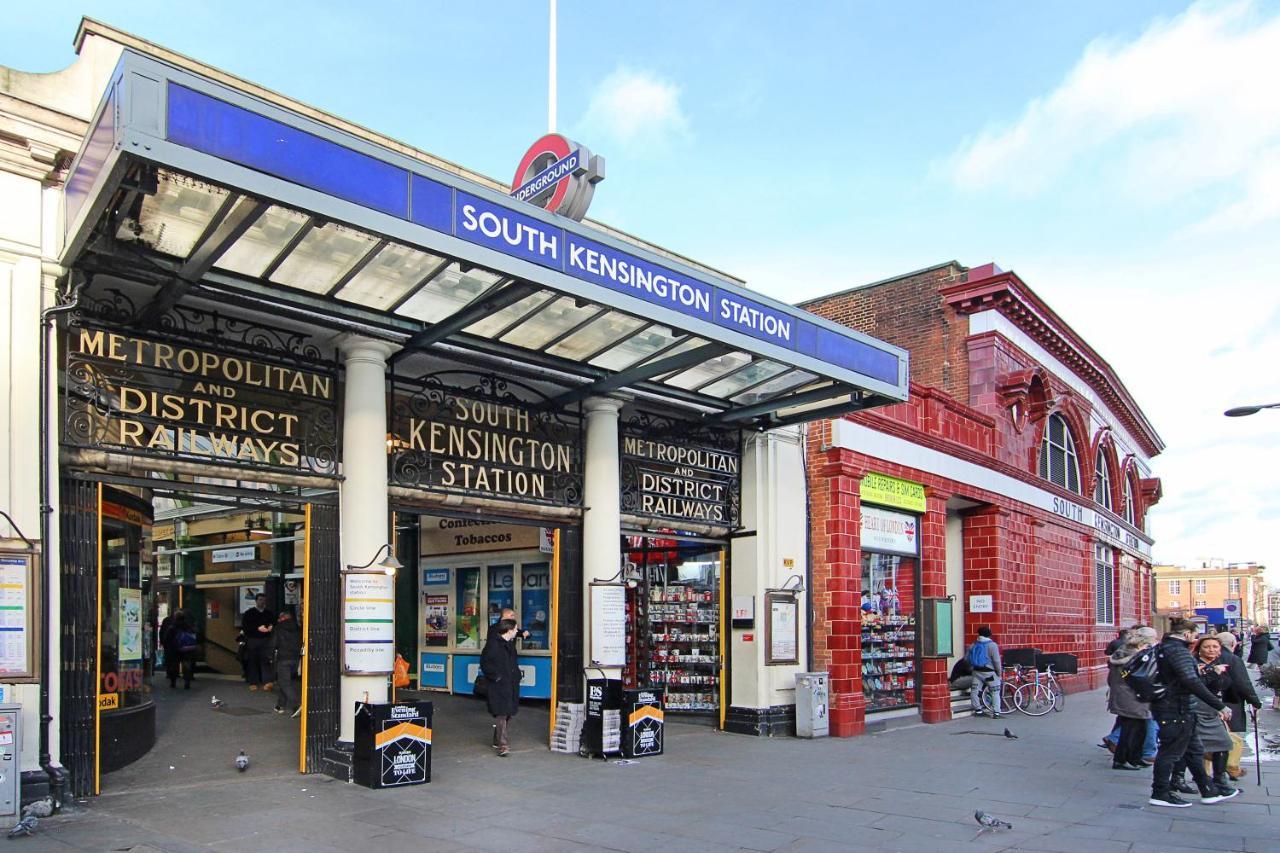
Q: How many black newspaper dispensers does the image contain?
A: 3